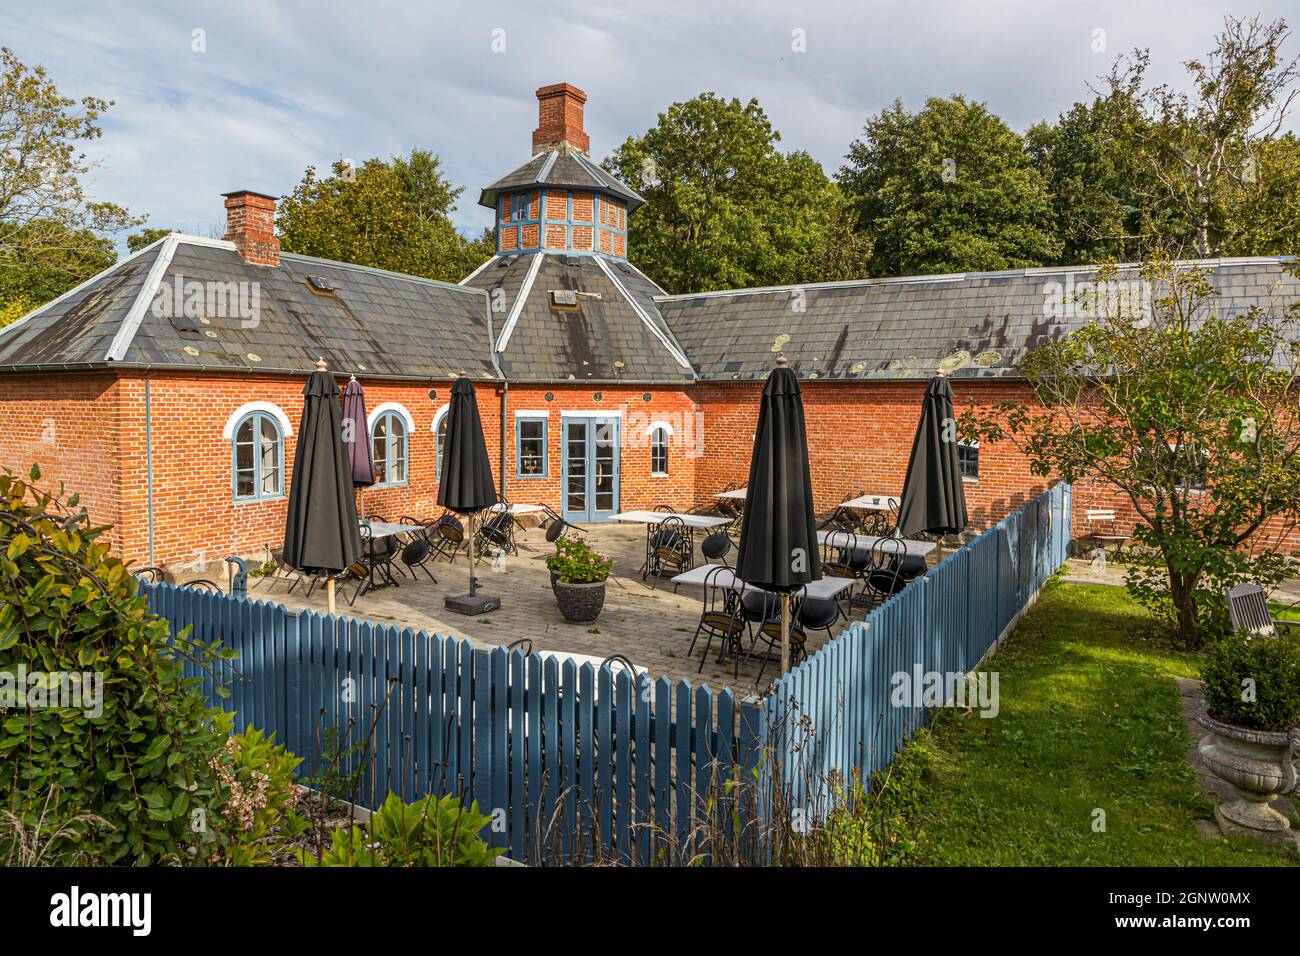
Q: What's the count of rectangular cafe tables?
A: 8